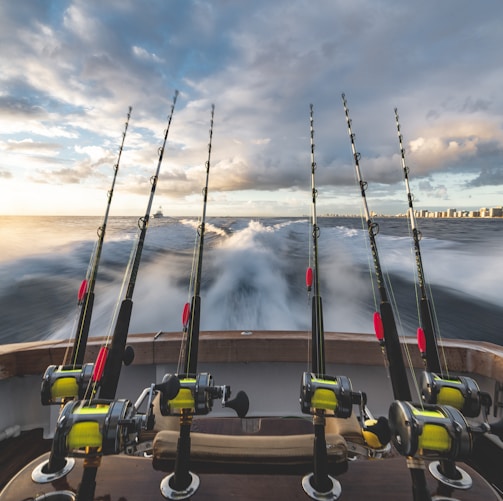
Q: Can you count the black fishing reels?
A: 6